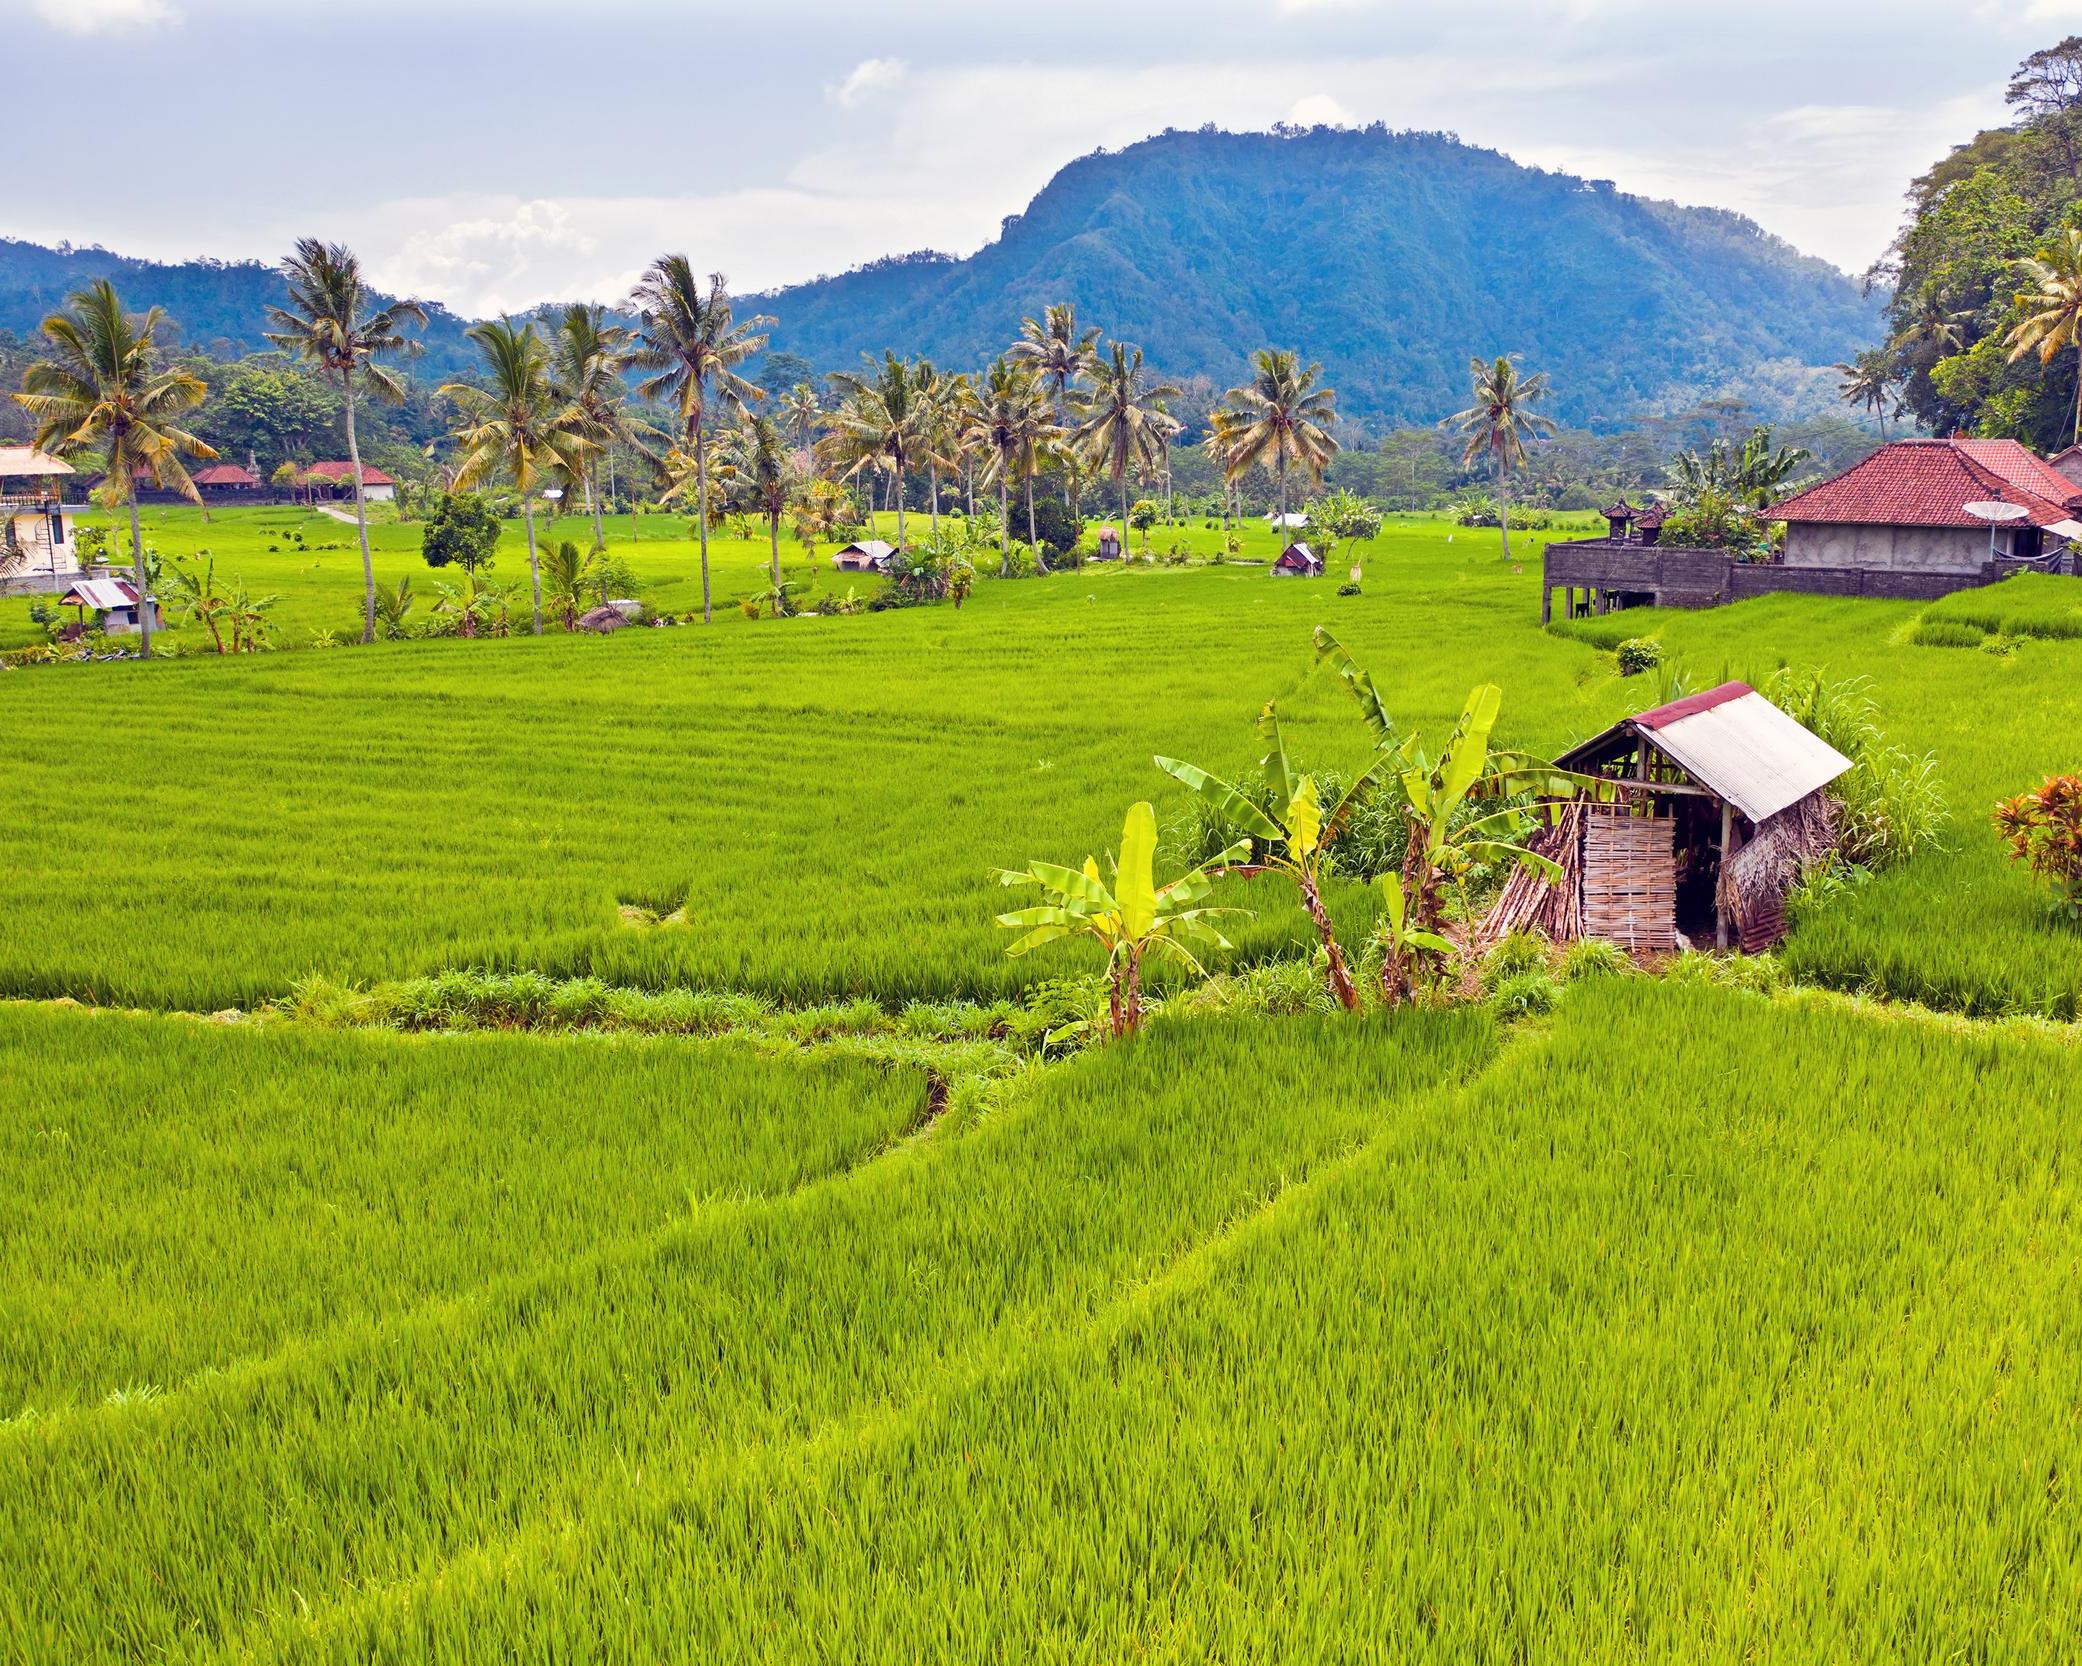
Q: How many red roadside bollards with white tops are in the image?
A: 0